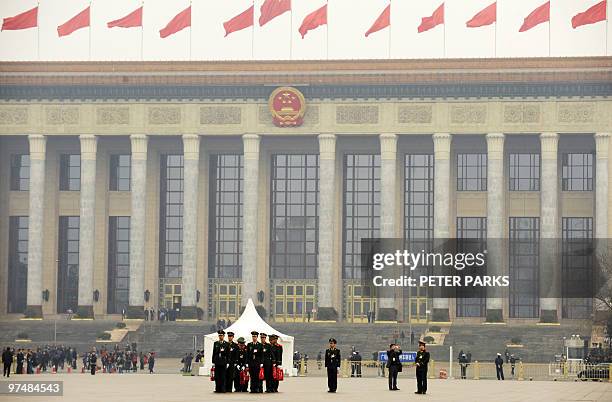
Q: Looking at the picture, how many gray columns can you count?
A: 11